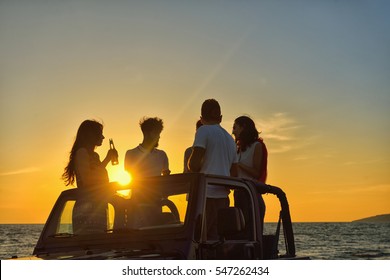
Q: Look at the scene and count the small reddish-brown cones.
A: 0